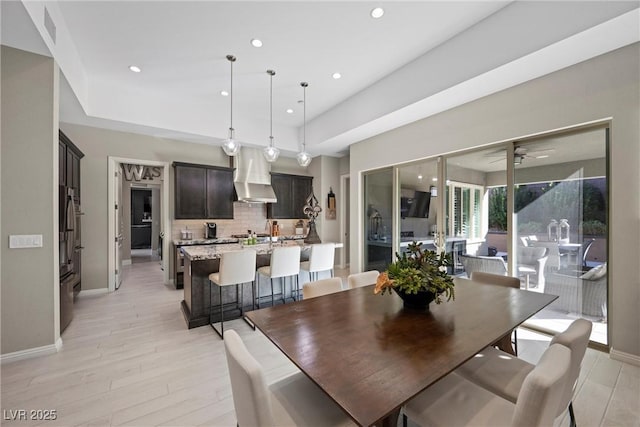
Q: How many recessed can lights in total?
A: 6